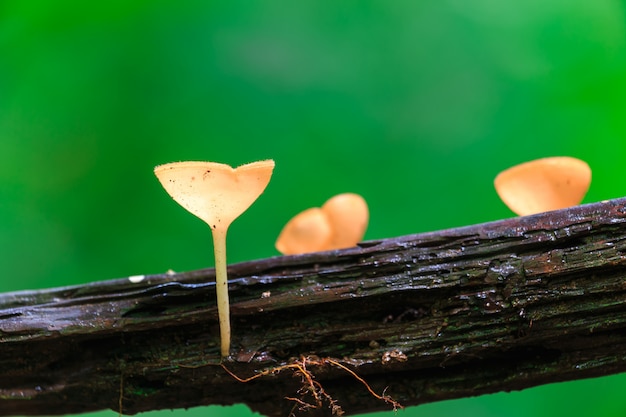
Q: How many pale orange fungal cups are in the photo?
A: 4